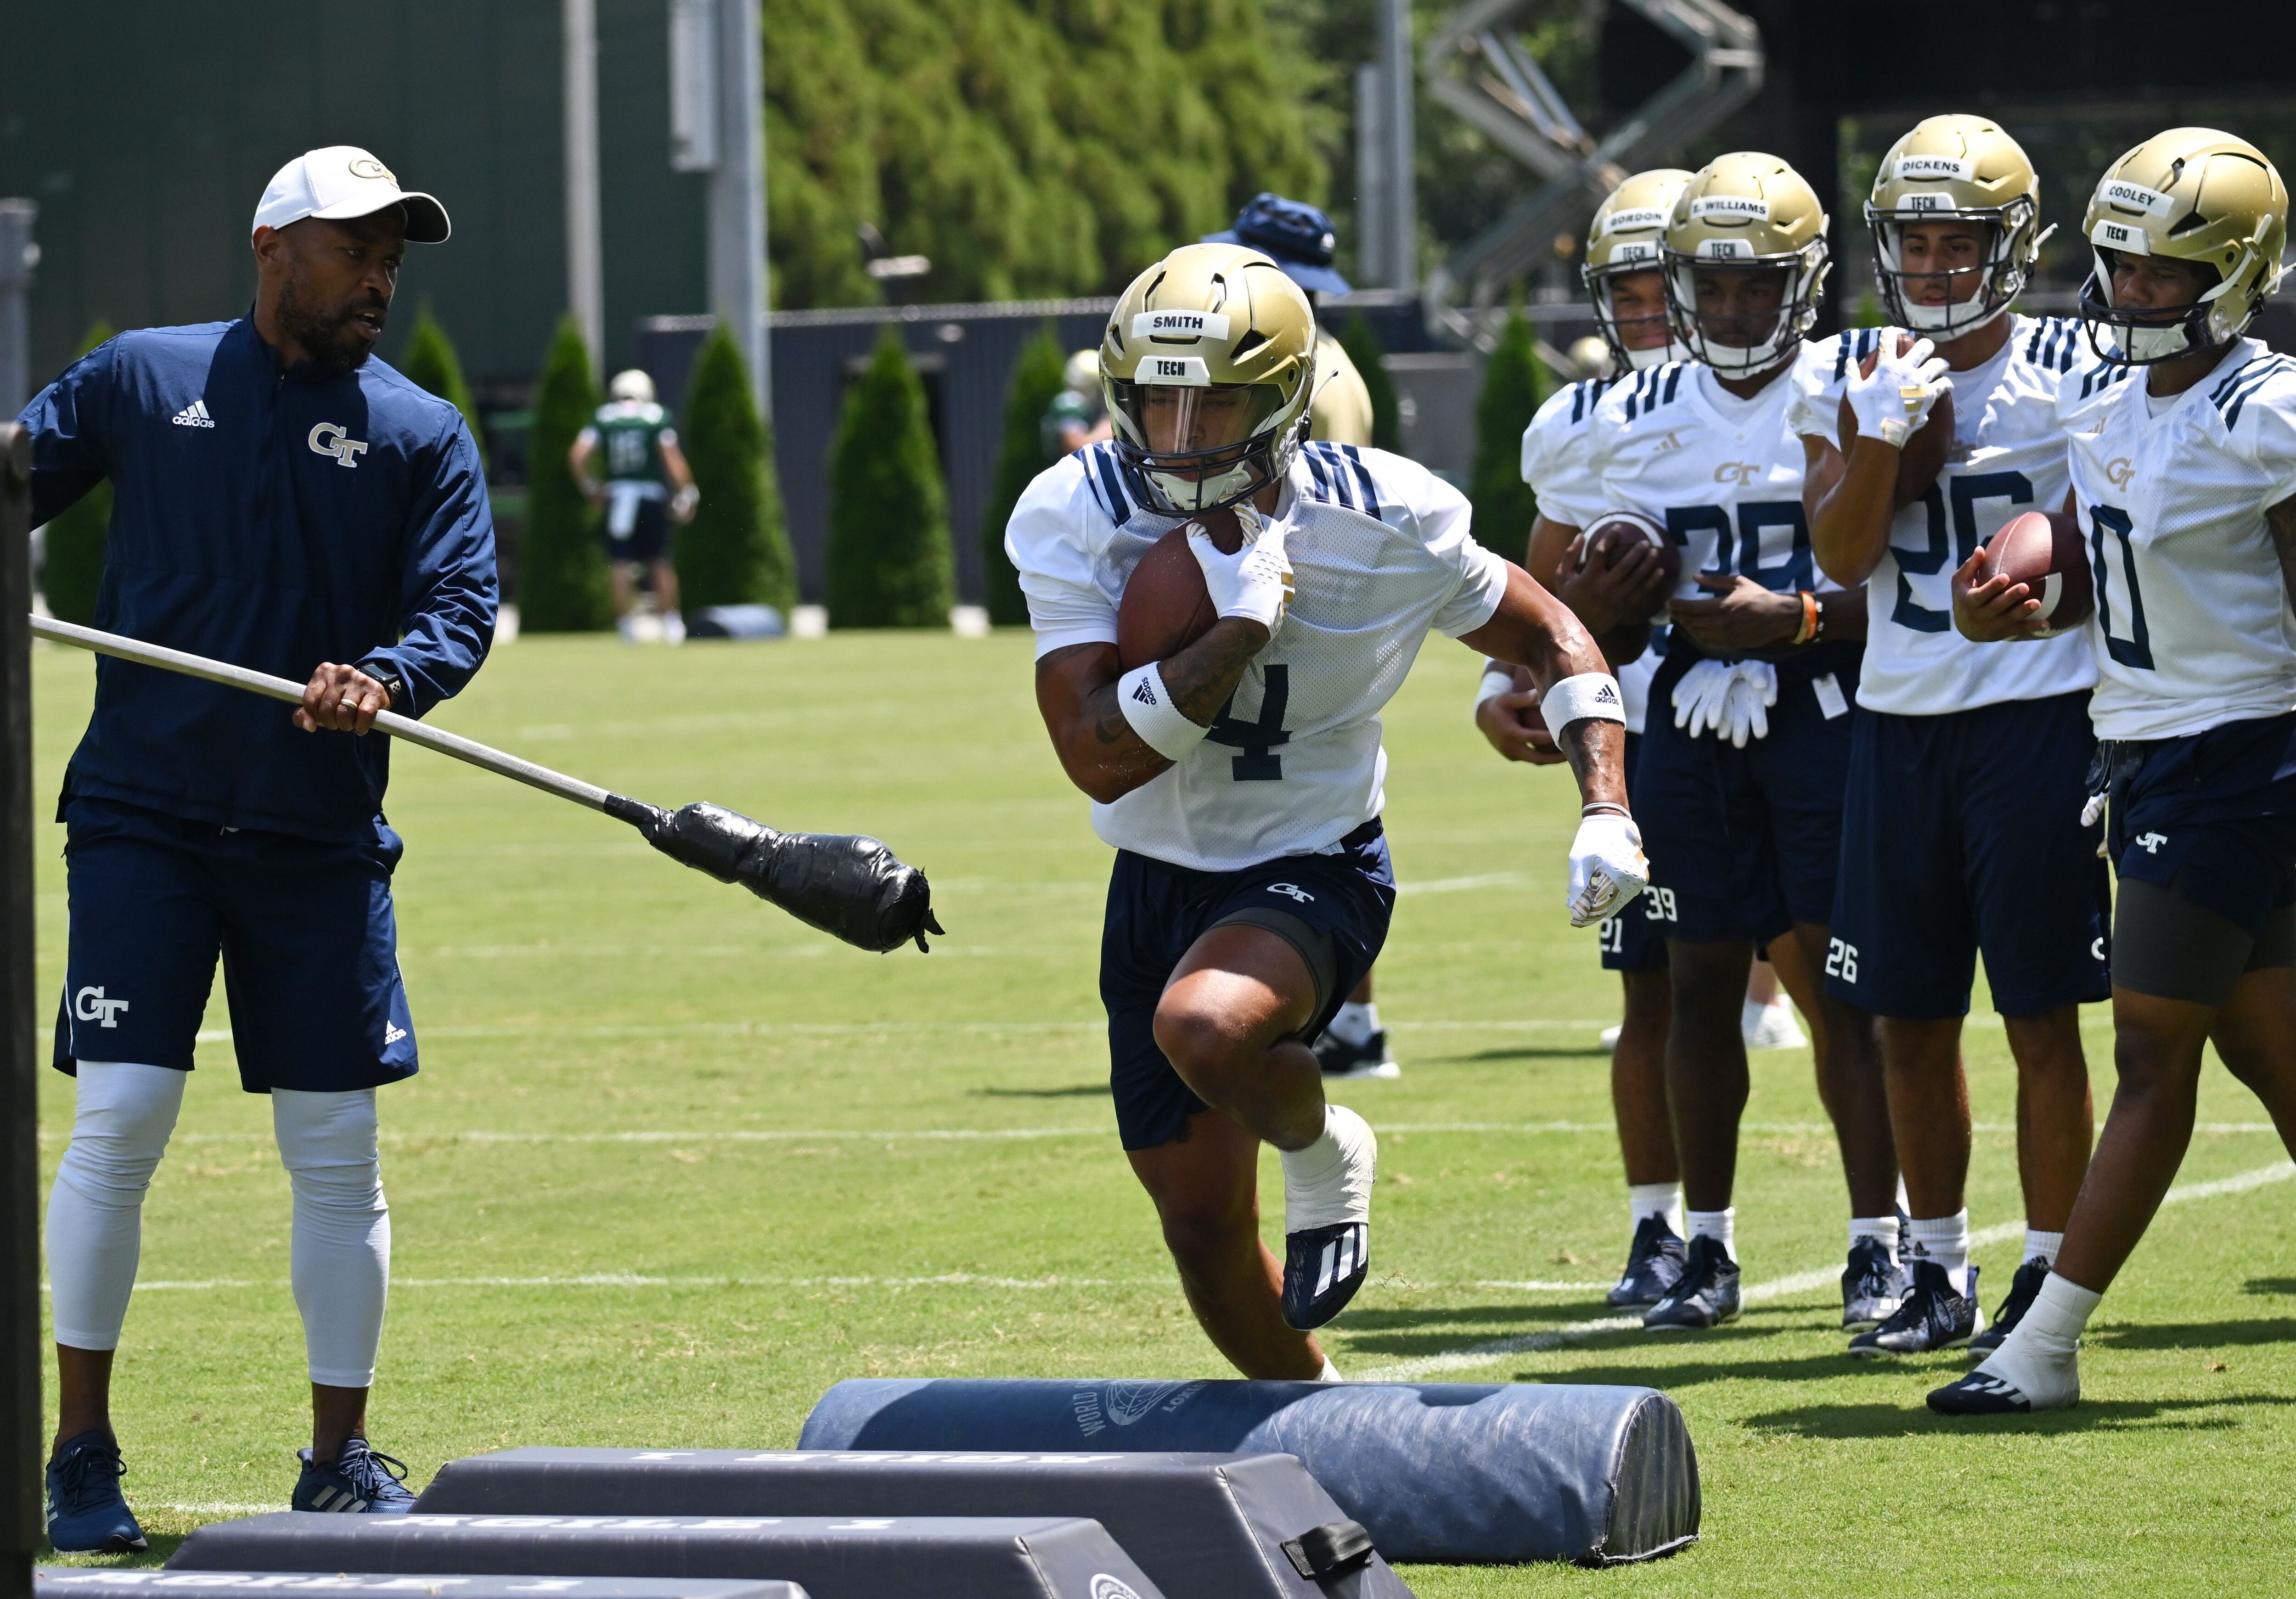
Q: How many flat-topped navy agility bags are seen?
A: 3